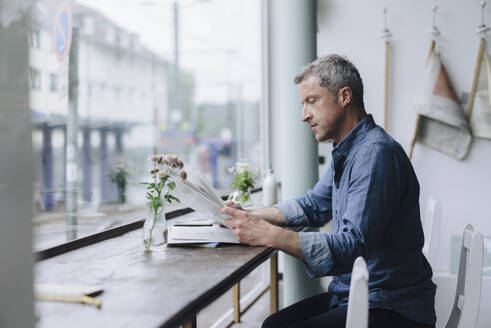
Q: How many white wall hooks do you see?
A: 3